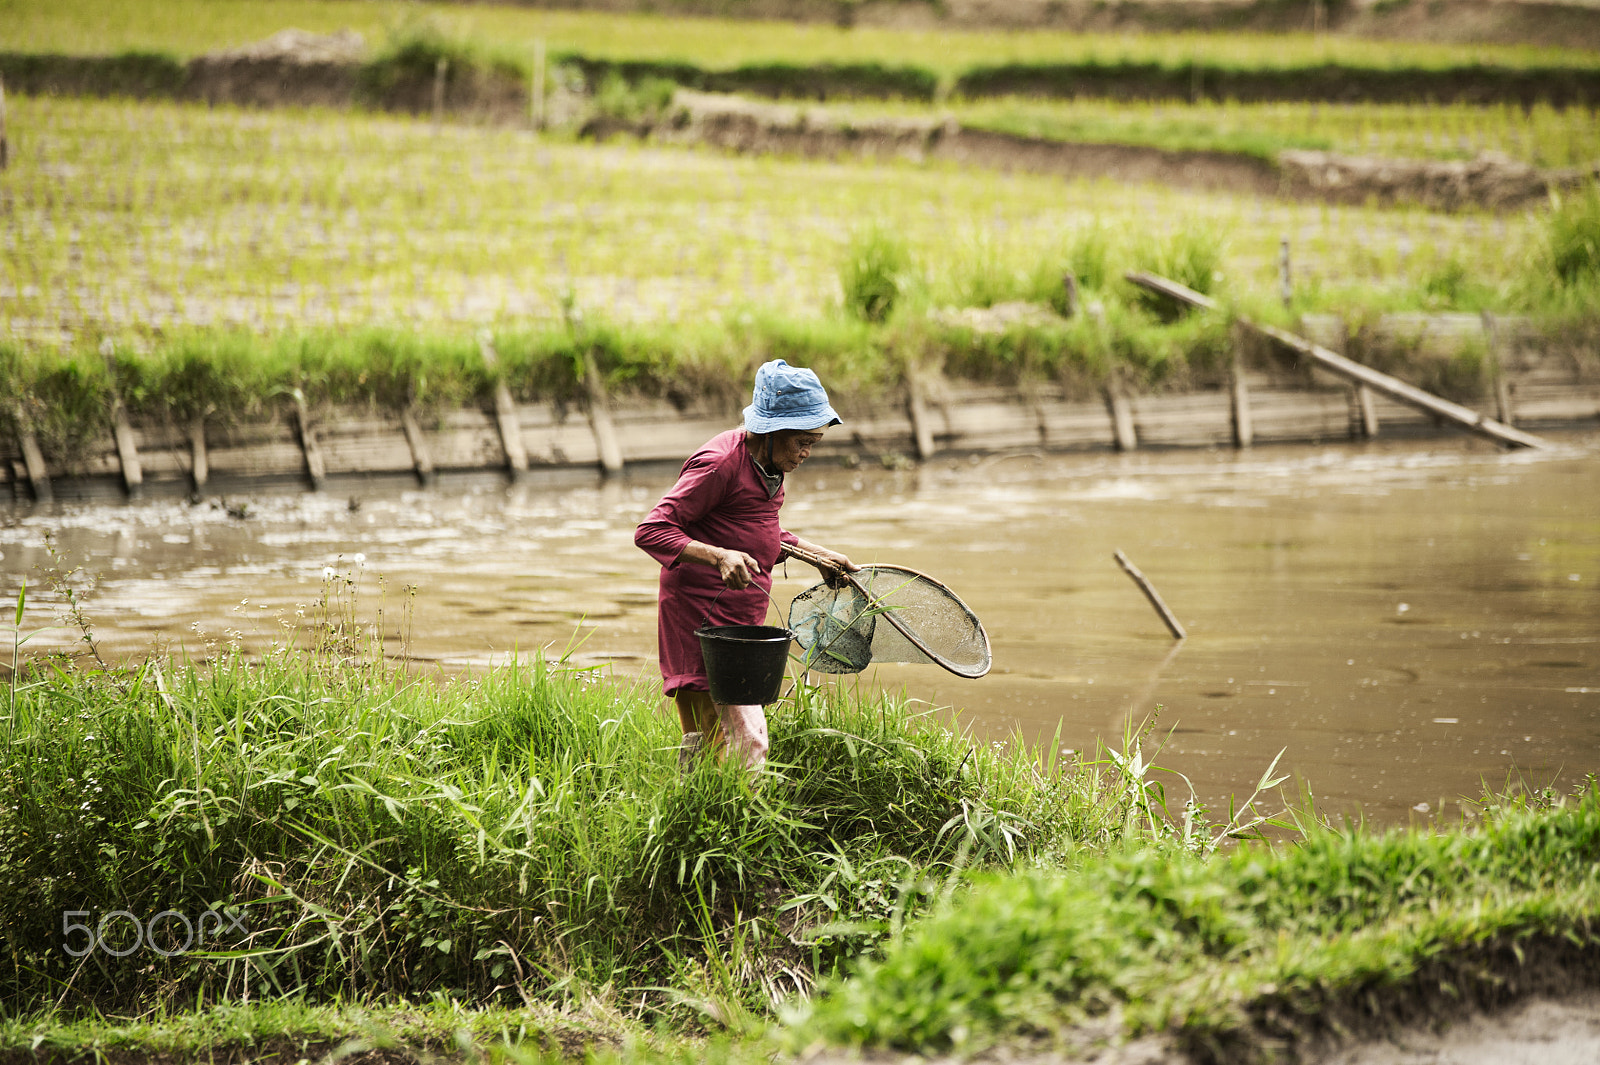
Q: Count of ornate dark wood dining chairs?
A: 0